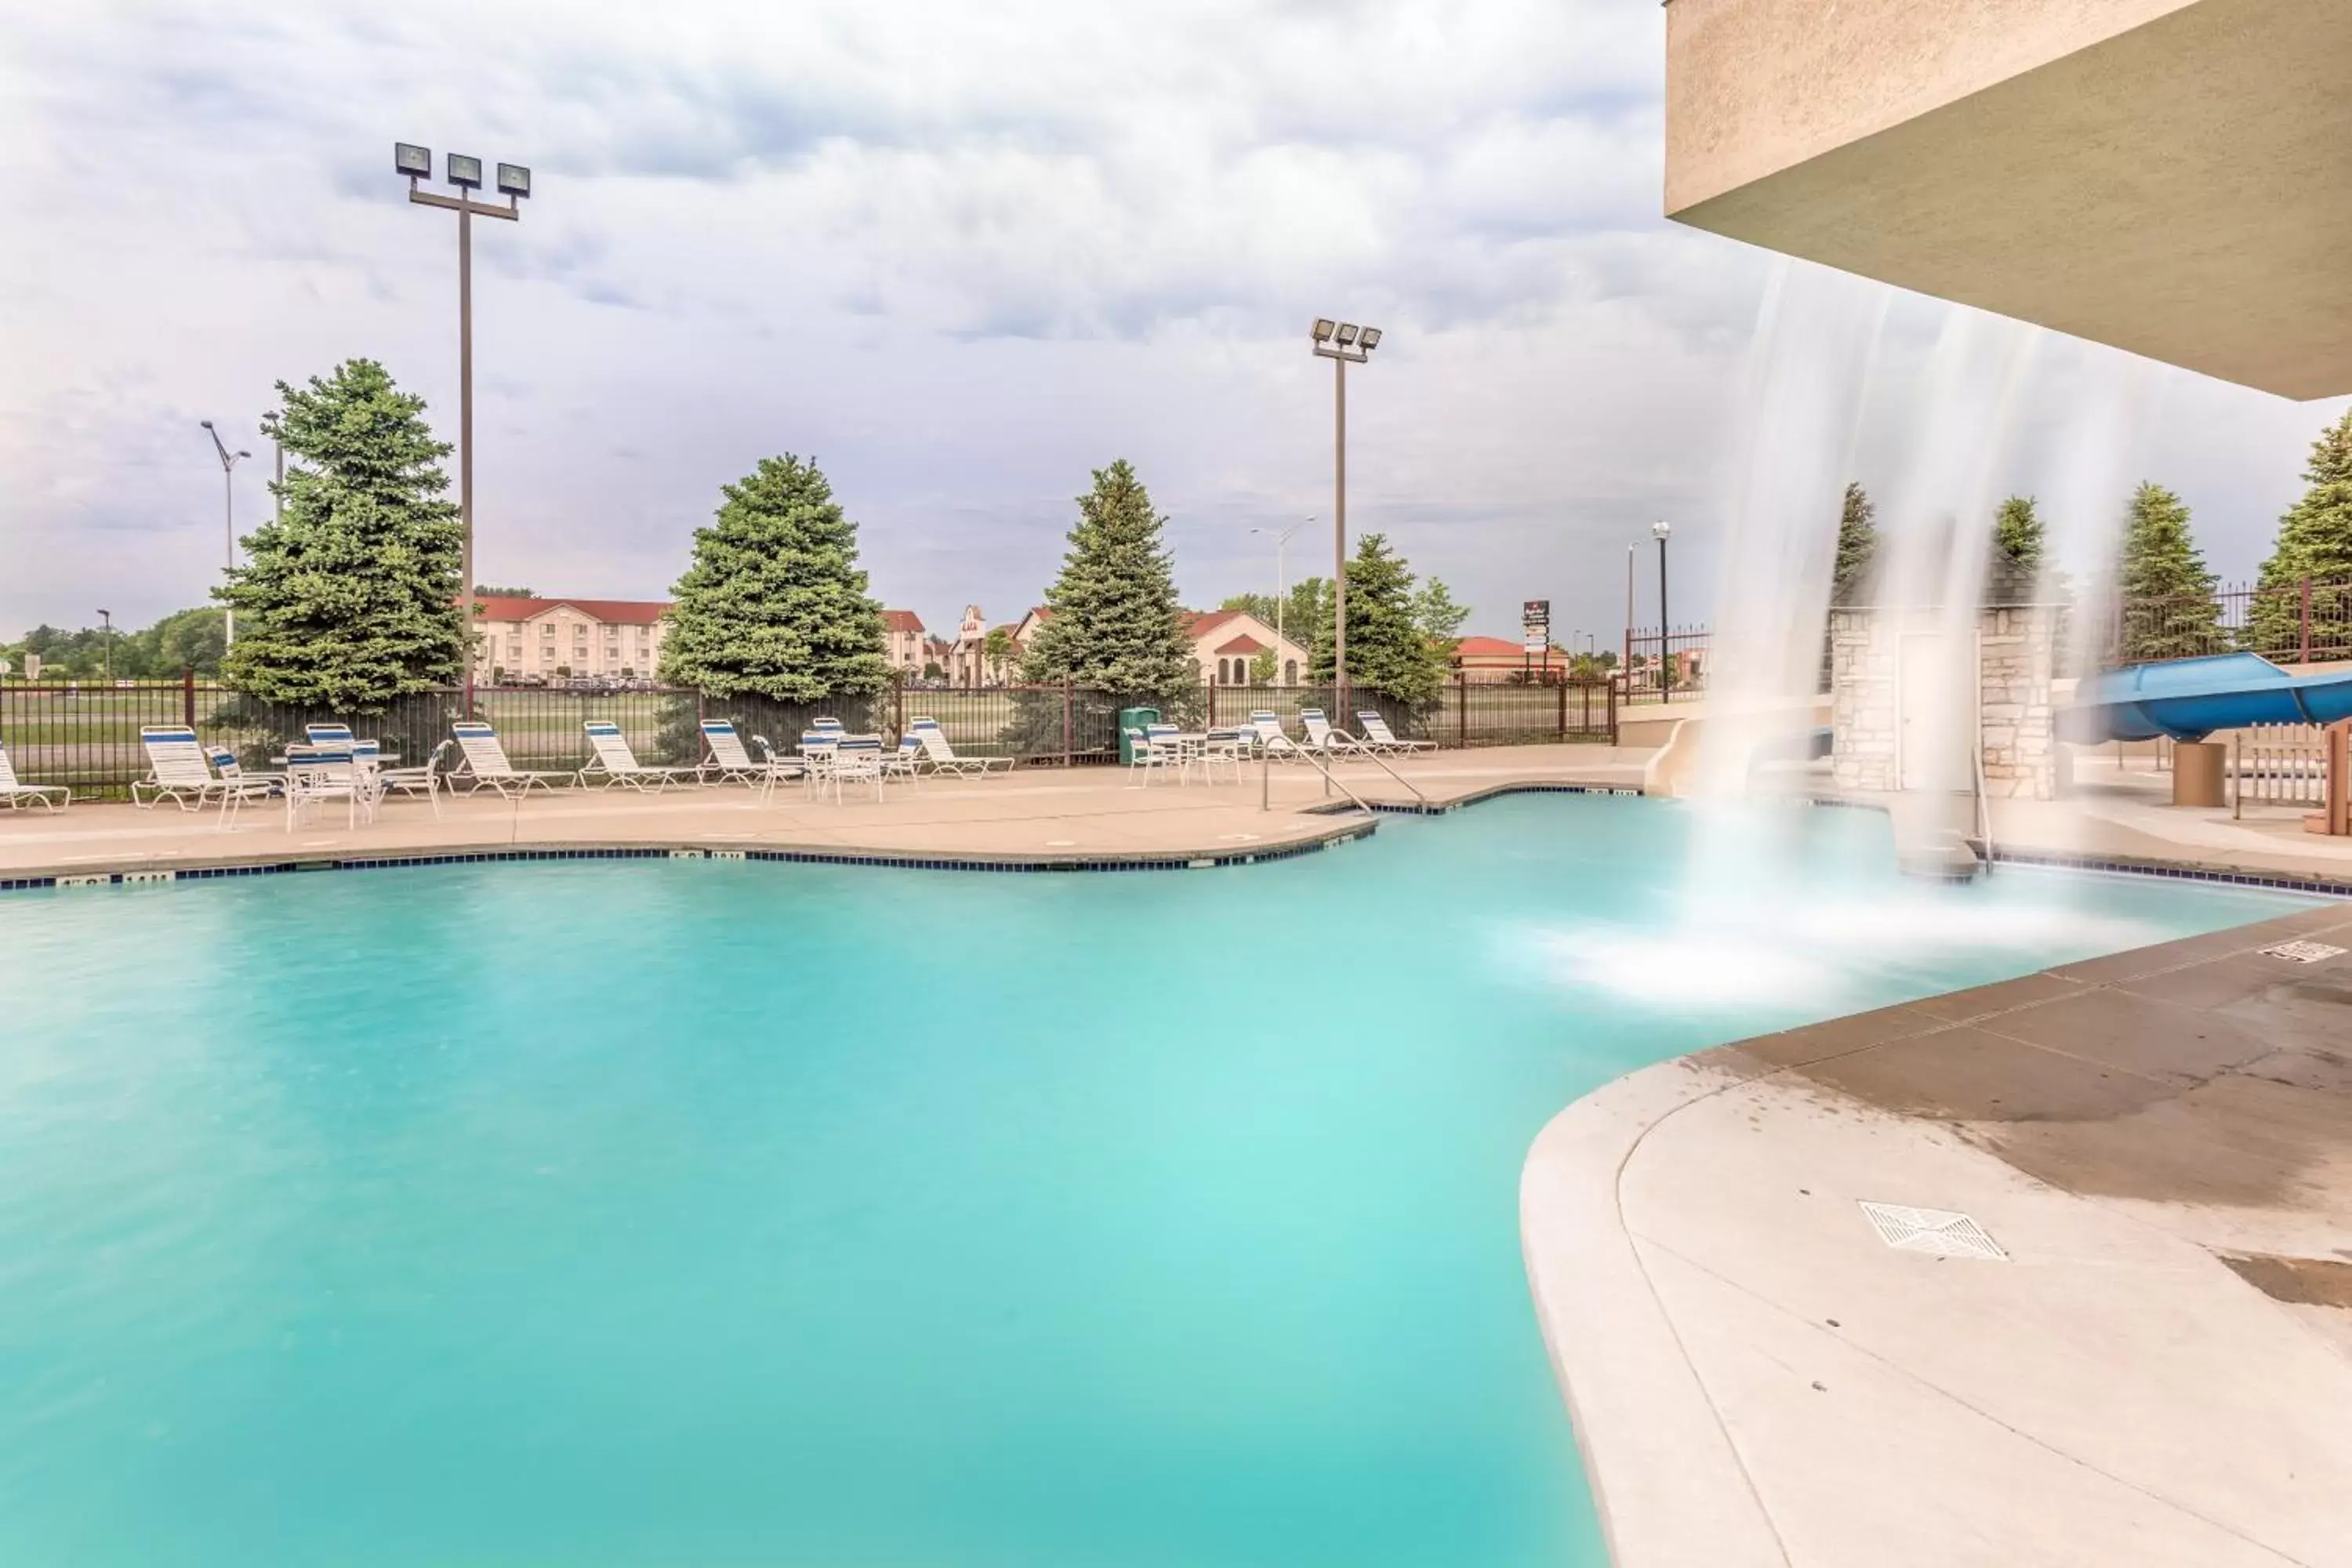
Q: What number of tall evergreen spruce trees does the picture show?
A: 8